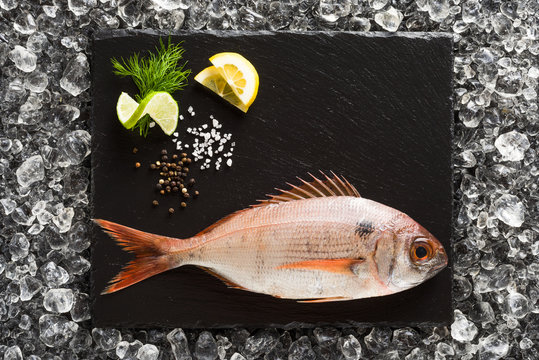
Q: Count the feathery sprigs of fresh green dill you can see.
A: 1